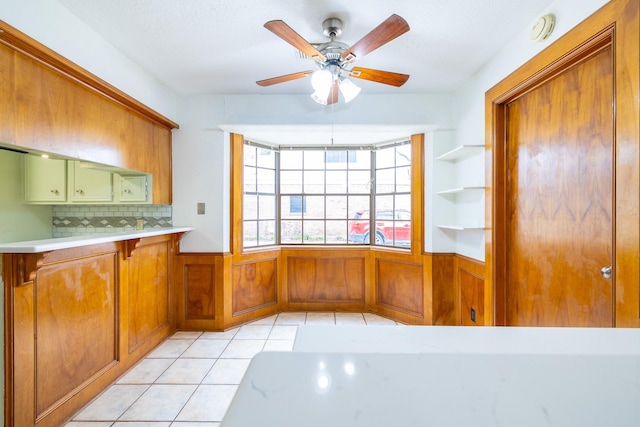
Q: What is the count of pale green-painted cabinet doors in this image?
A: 3